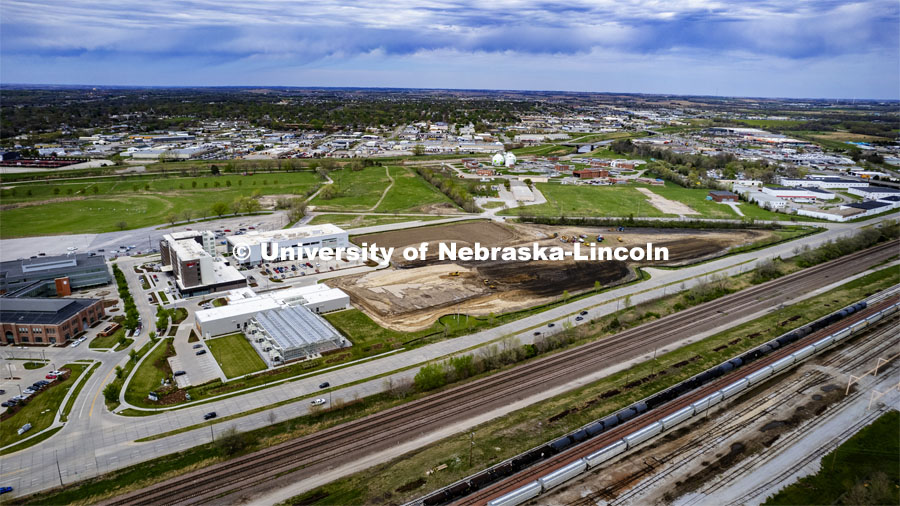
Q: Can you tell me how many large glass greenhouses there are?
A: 1